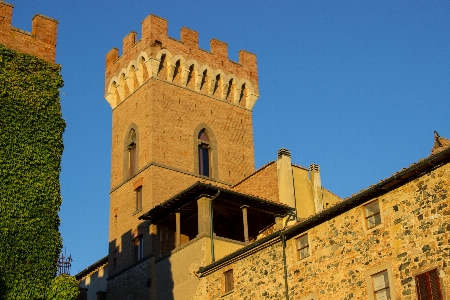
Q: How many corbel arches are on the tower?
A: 11